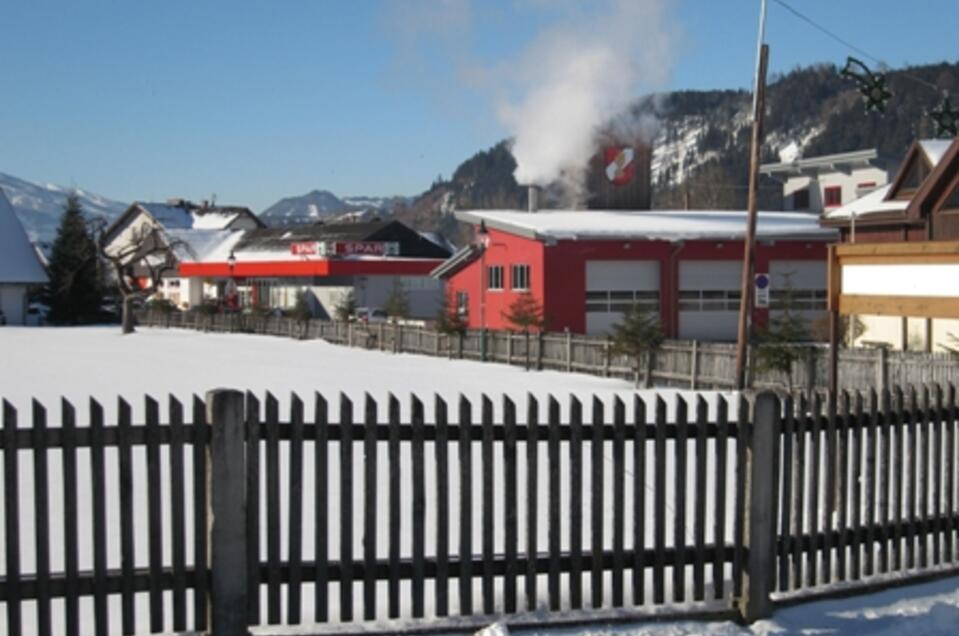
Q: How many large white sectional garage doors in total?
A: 3